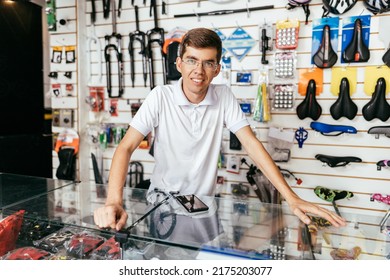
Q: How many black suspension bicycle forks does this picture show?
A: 3